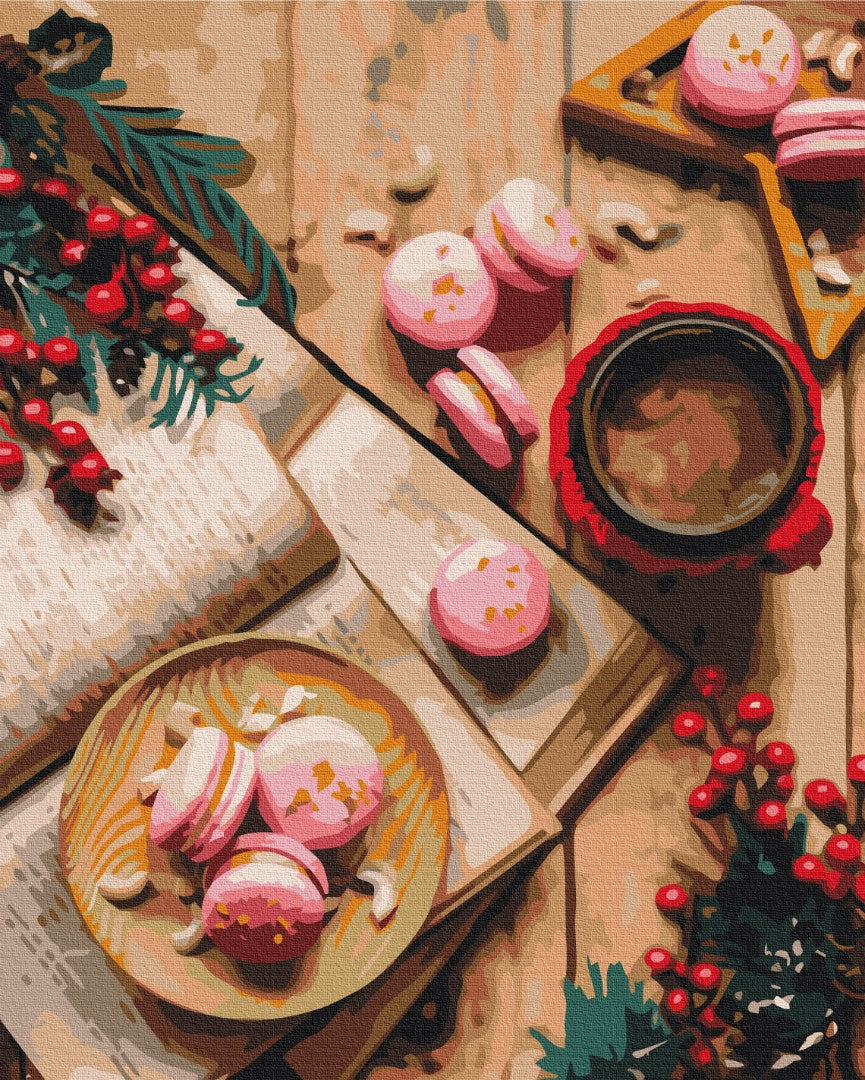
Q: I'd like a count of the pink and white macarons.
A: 9